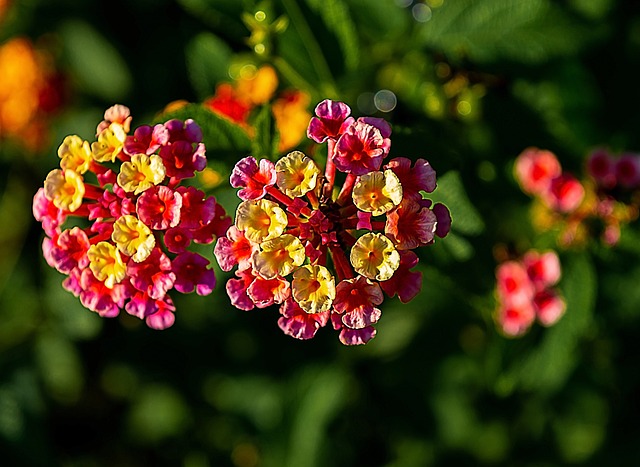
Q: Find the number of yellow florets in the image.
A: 12